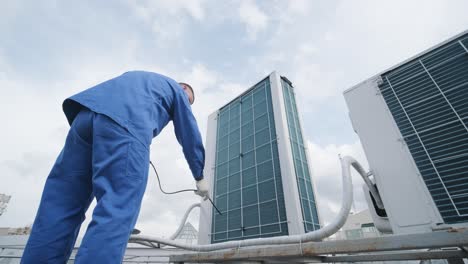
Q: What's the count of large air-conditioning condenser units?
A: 2